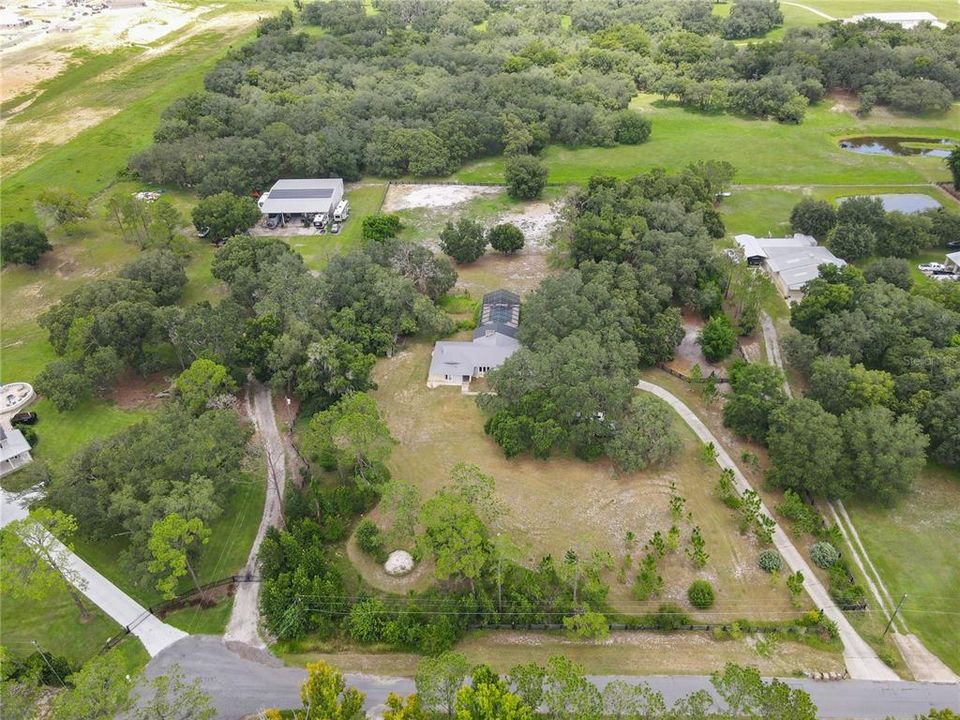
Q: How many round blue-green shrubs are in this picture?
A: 2